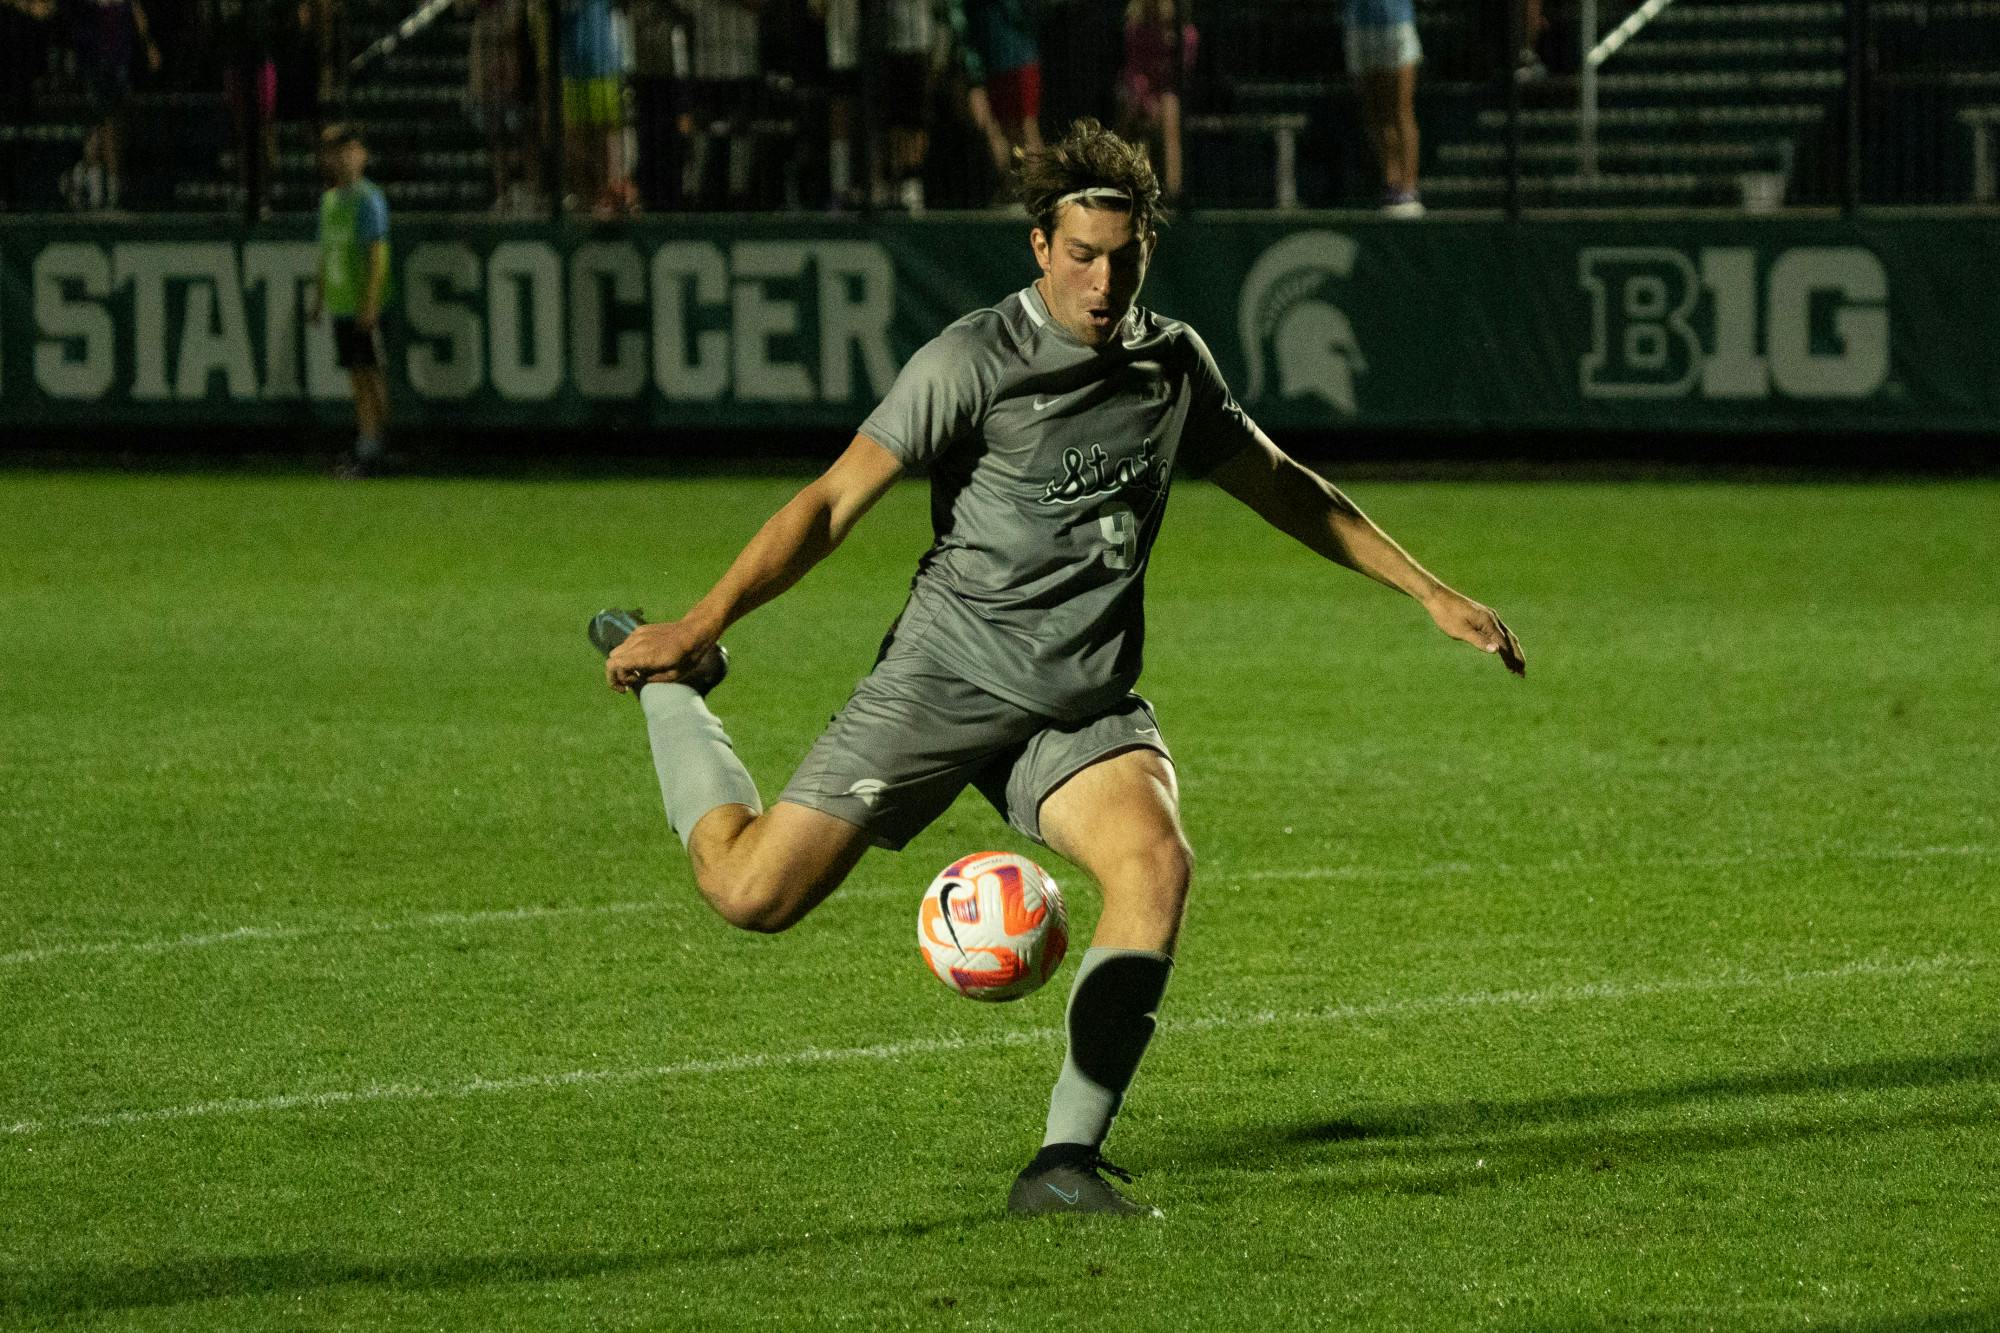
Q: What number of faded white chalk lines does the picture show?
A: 2